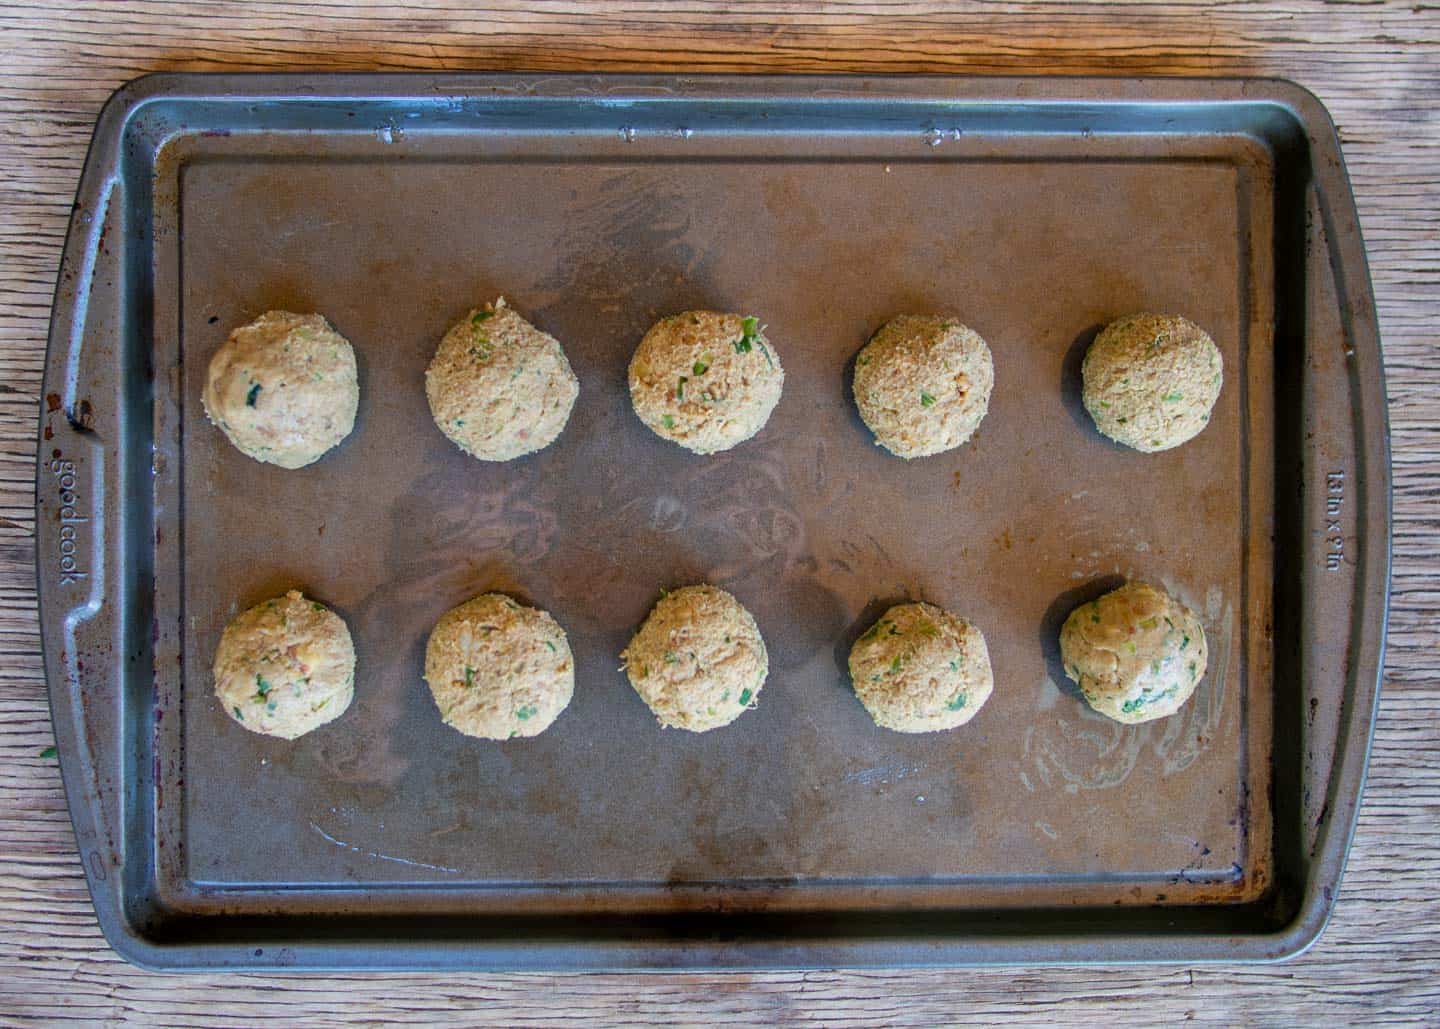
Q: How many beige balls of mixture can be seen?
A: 10